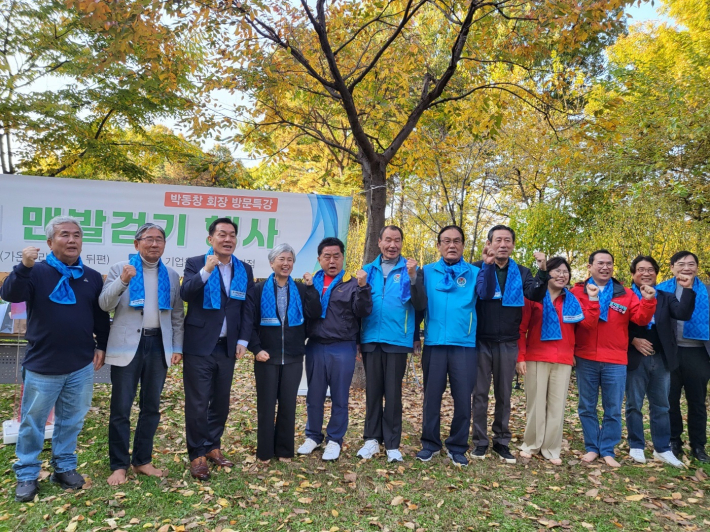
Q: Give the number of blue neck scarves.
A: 12